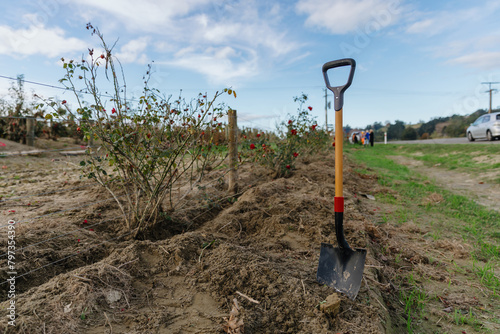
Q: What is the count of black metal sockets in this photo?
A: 1